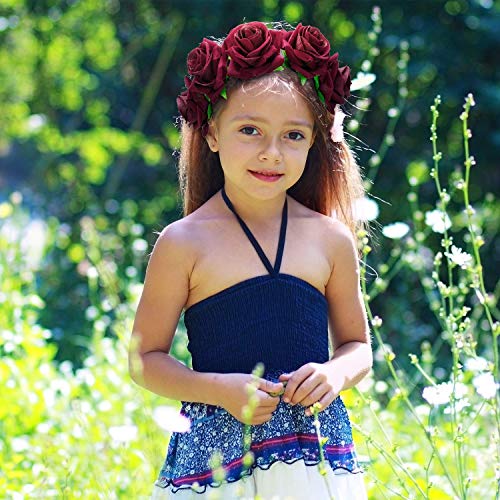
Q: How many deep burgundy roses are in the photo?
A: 5